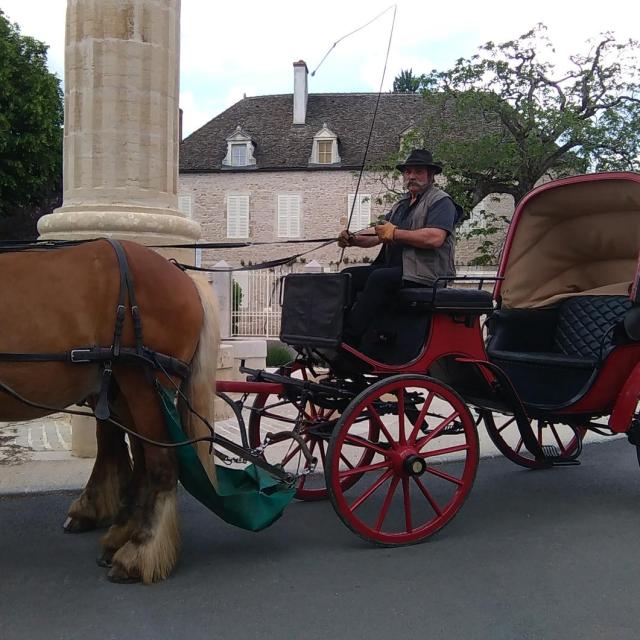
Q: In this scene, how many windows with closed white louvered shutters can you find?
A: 4